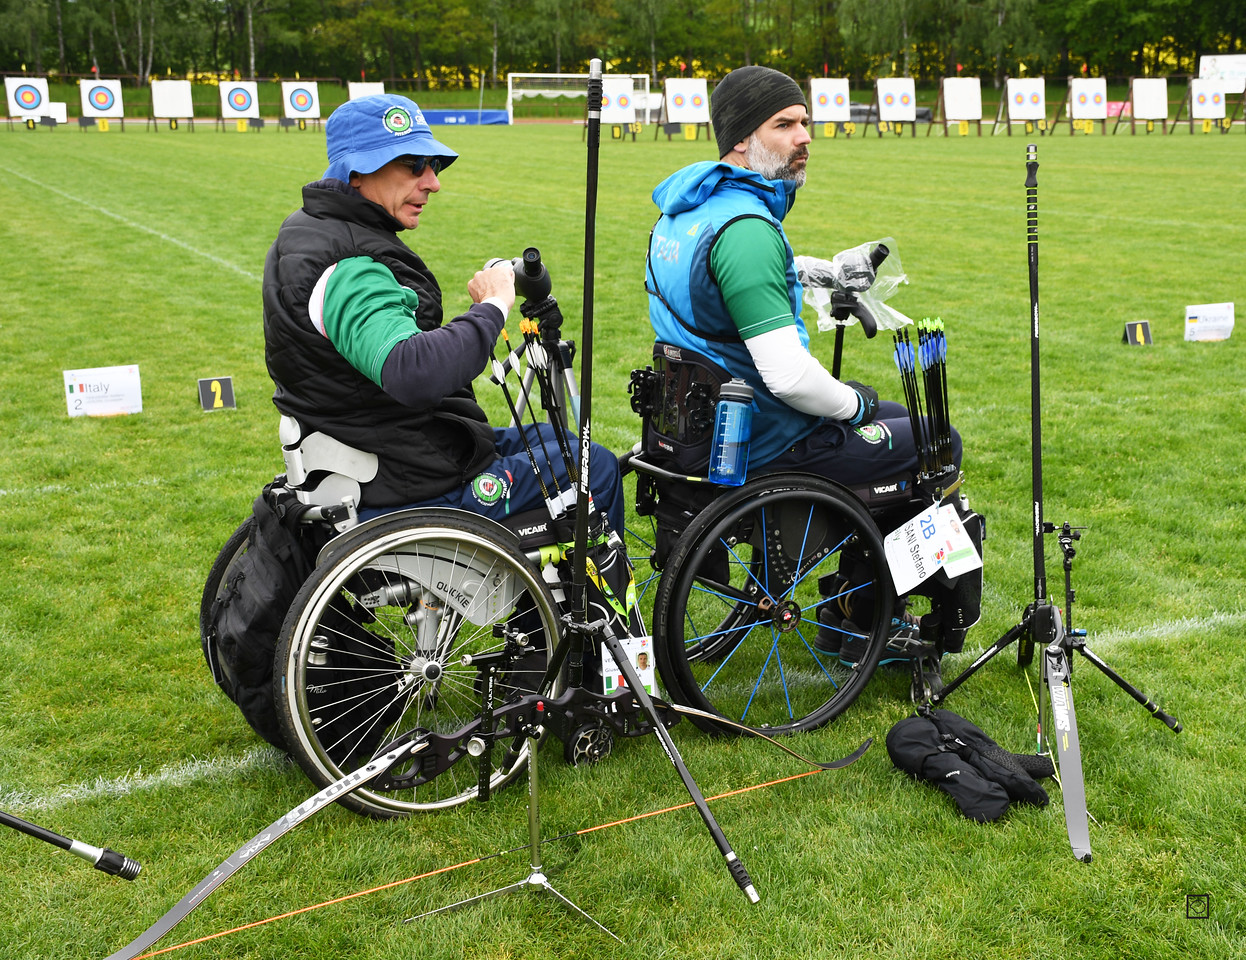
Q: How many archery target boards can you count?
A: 15